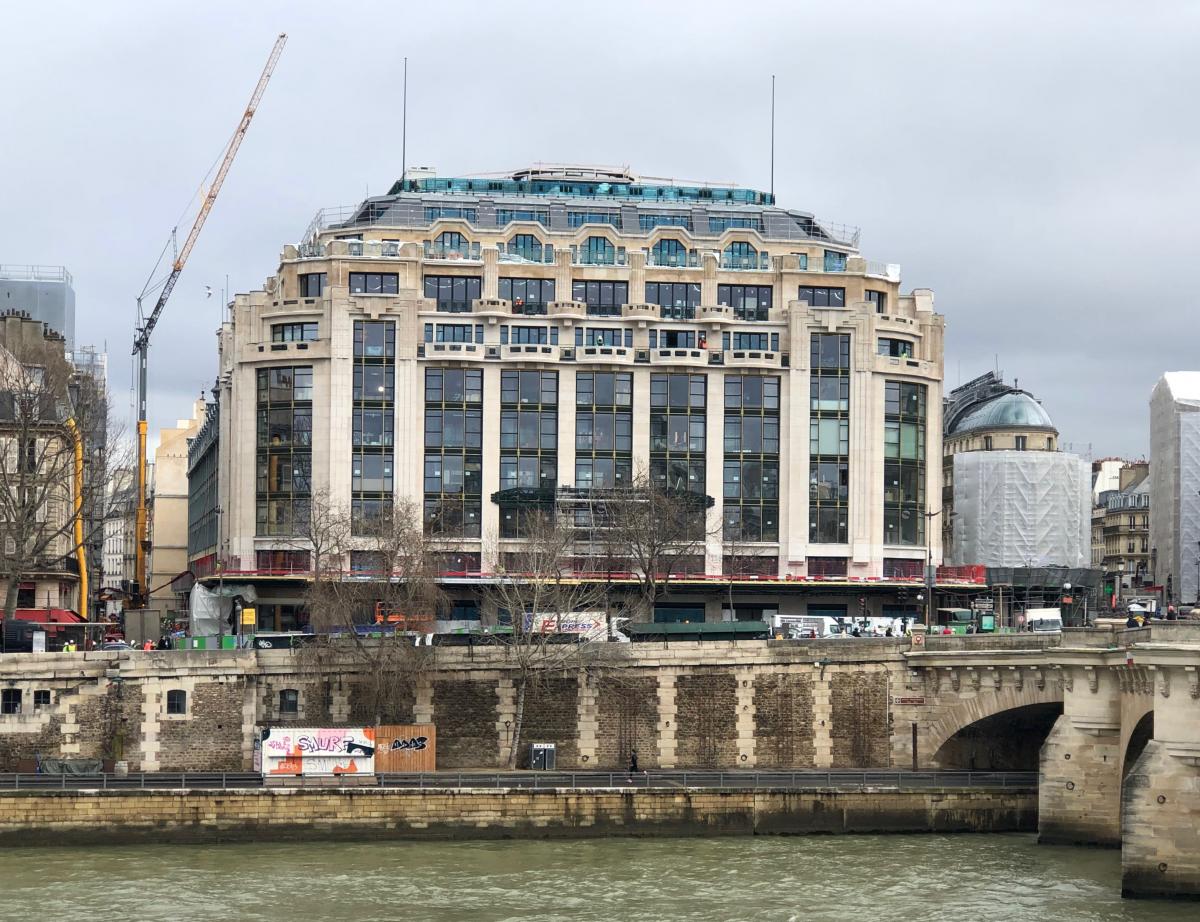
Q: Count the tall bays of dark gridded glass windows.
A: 9